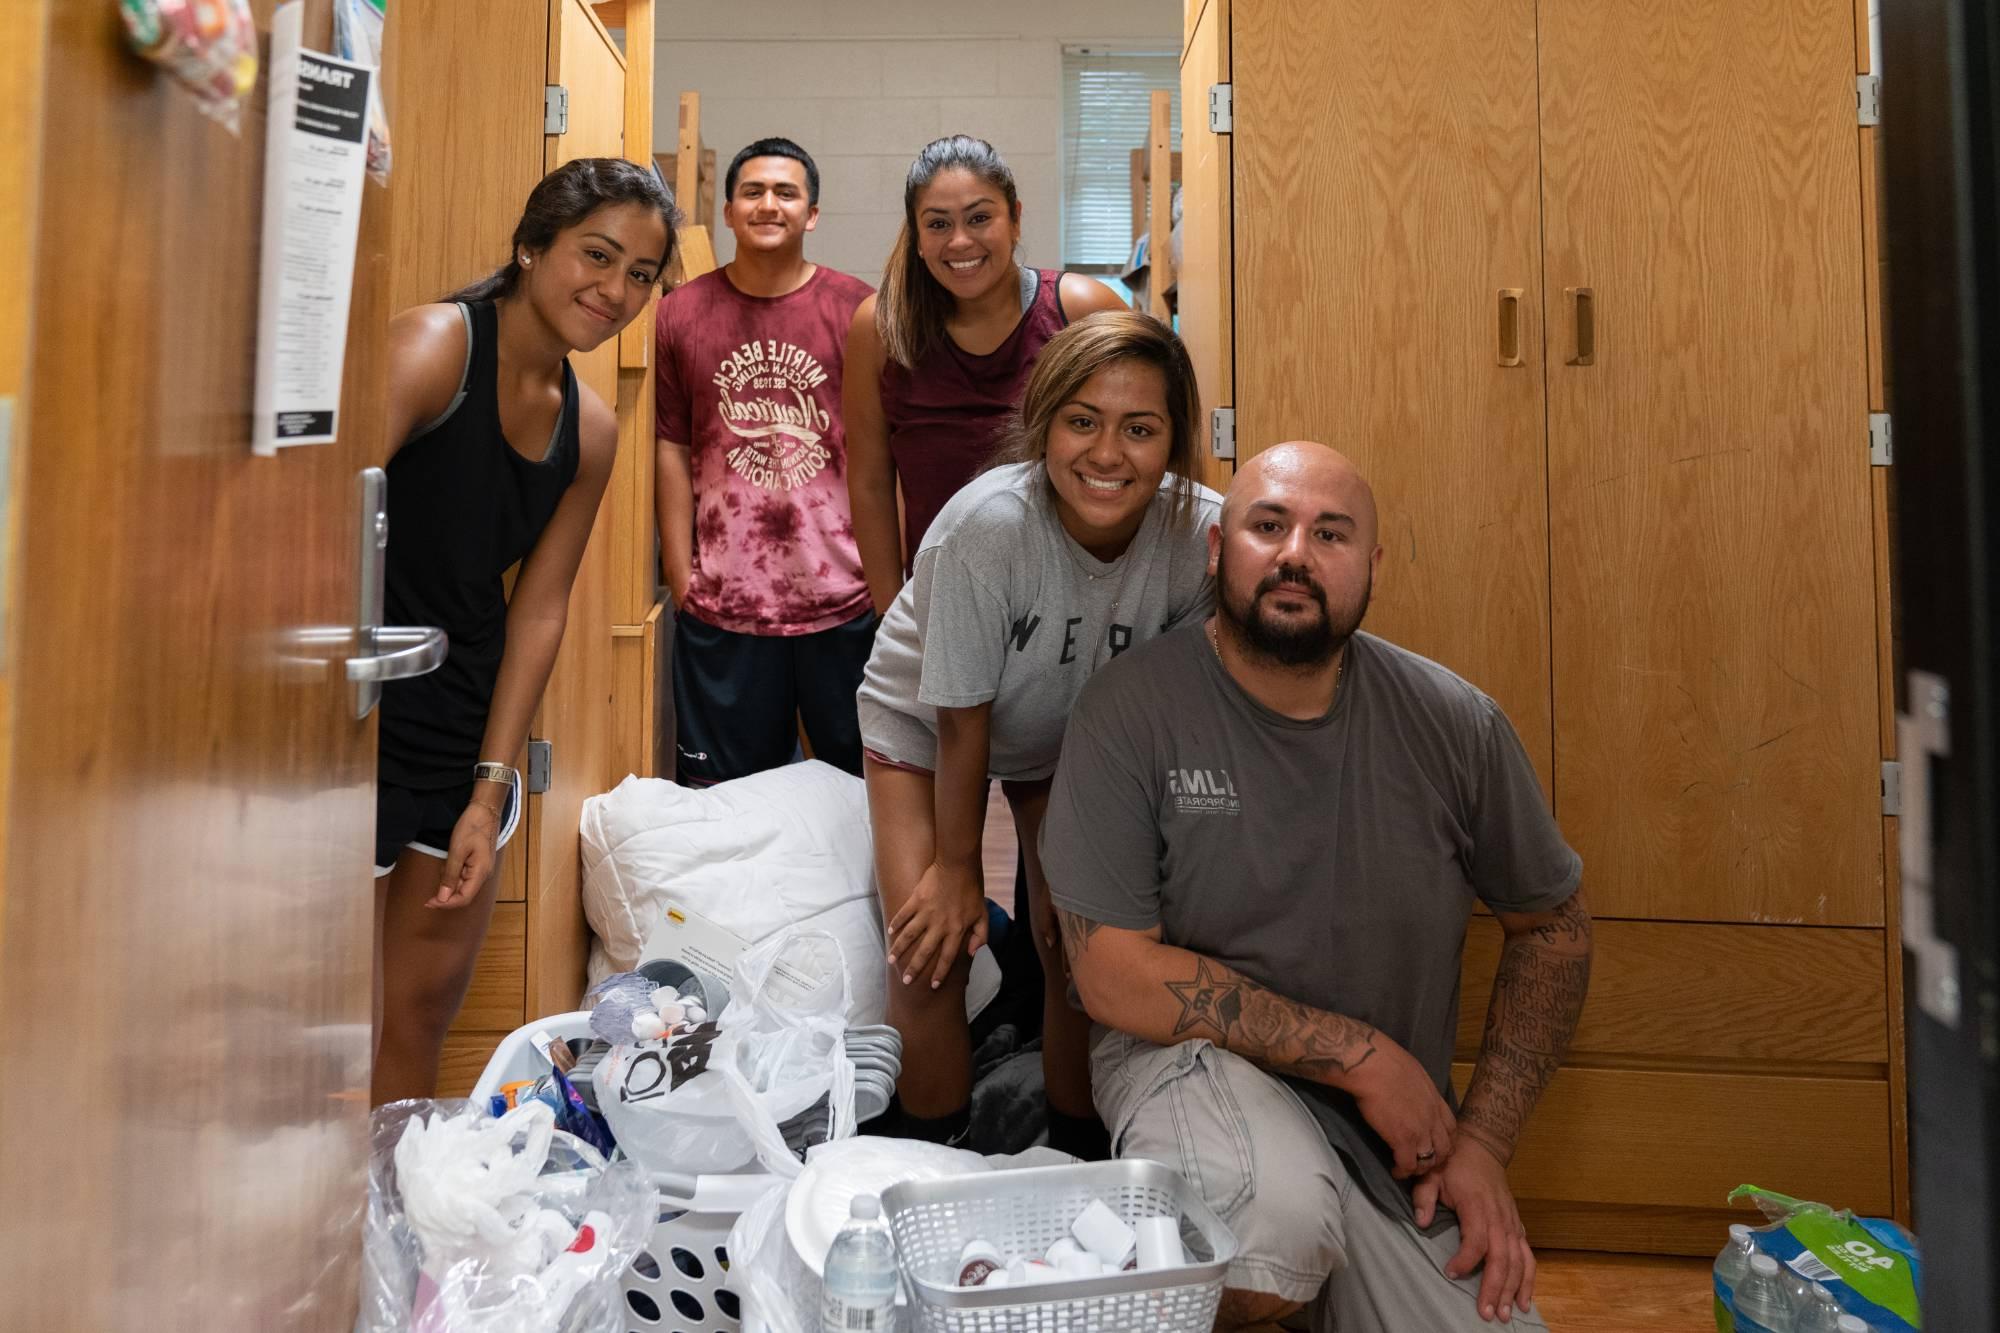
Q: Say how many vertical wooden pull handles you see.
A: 2